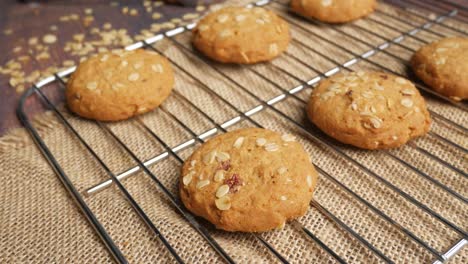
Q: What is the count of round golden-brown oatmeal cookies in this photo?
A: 6